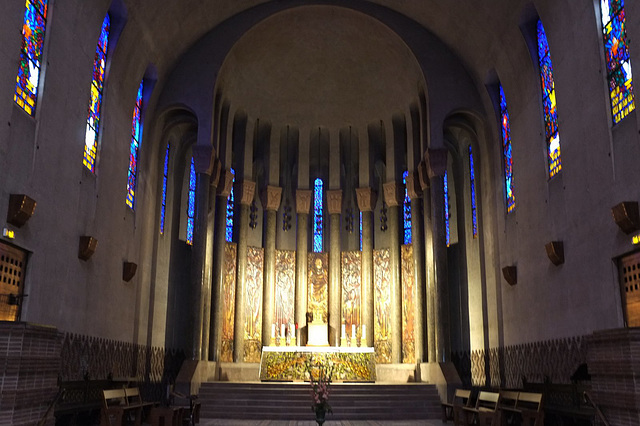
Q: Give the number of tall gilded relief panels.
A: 7